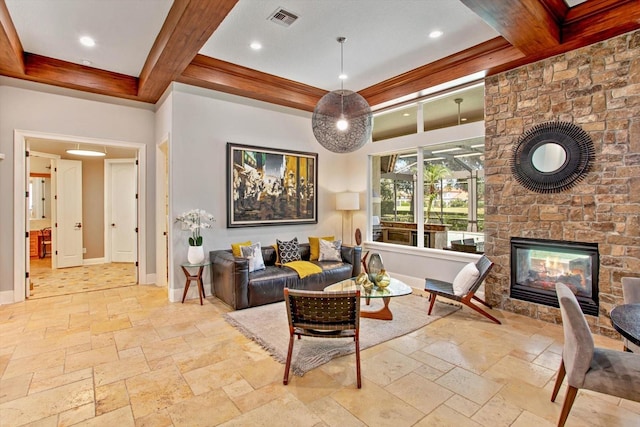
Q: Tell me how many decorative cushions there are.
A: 6